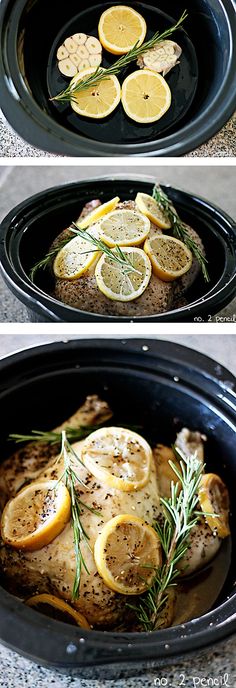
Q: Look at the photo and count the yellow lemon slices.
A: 14